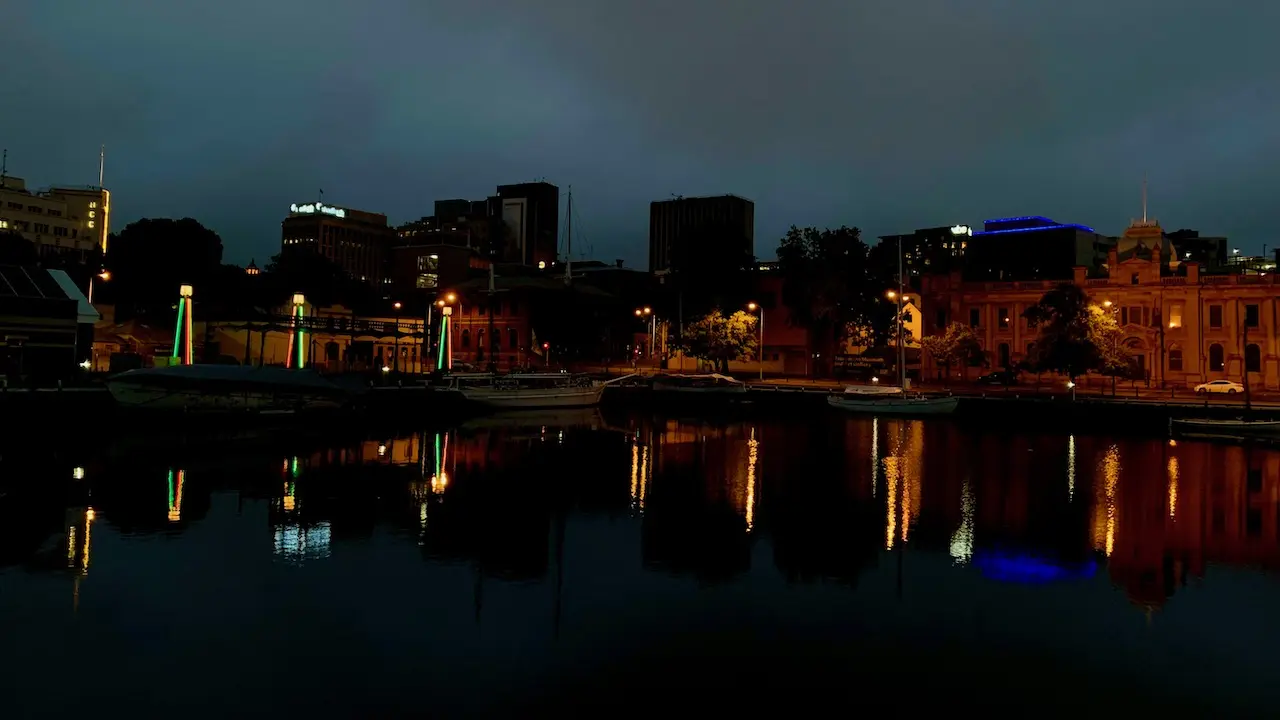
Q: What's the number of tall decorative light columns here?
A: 3